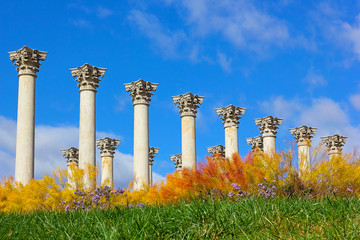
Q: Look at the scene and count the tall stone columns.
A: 14